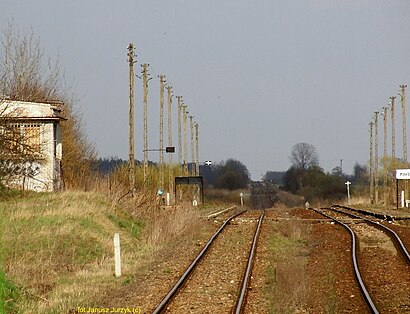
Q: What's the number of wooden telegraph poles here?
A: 13